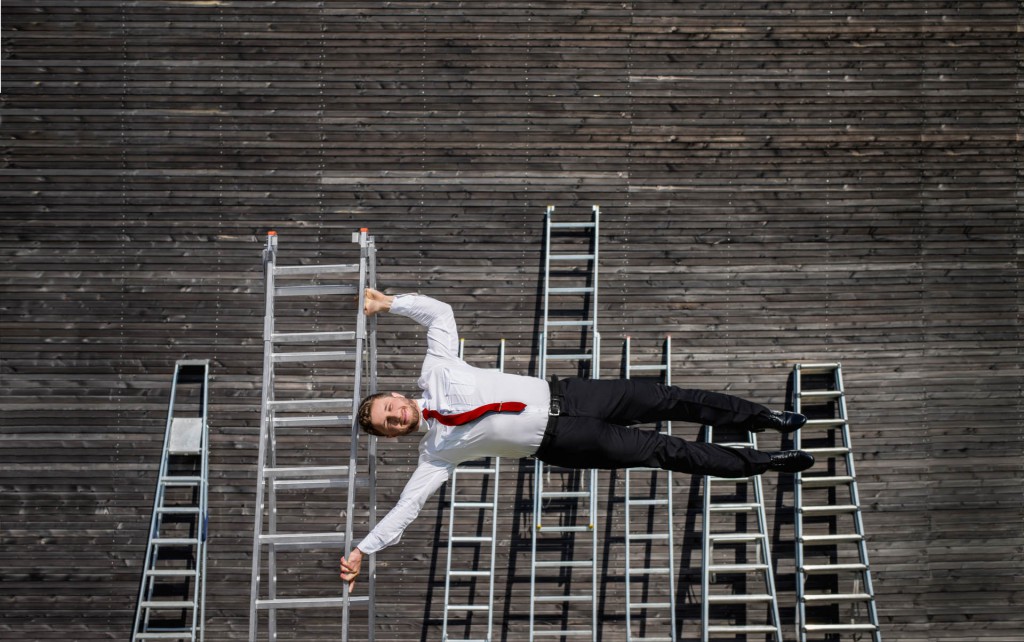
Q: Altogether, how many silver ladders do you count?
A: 7